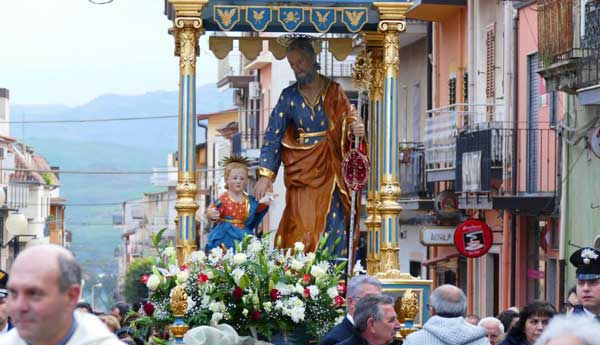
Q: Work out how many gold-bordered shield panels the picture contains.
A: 5